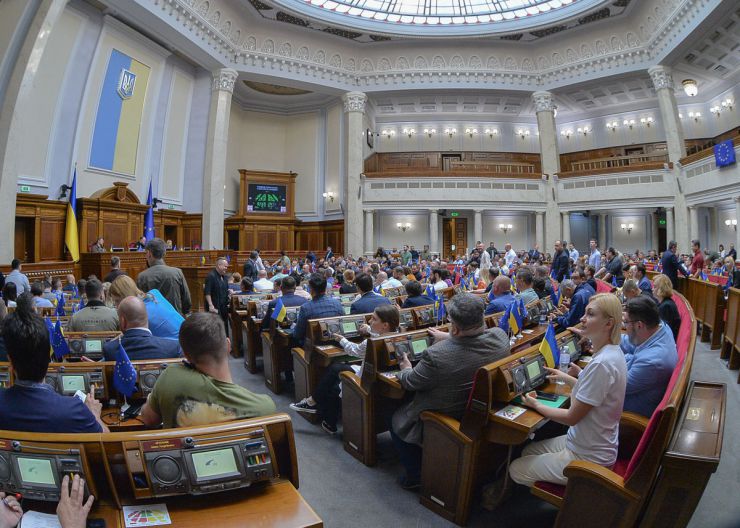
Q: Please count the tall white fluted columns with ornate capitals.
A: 4